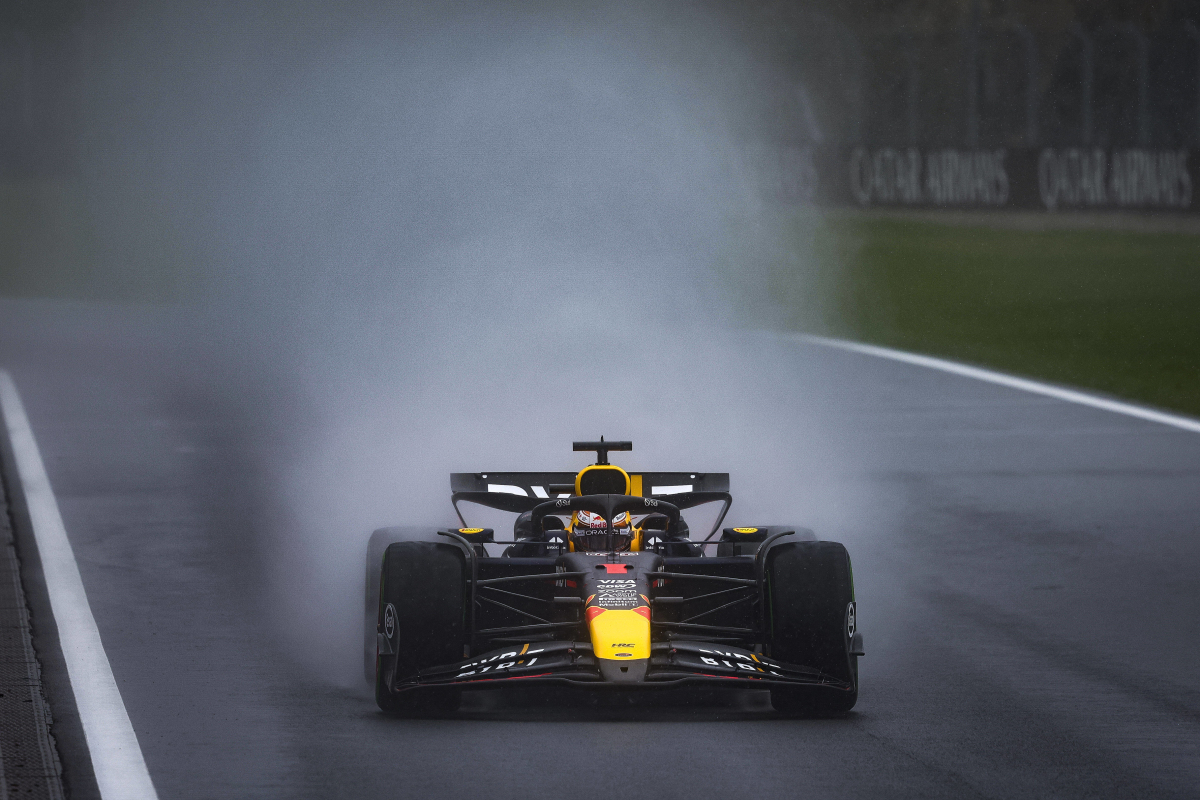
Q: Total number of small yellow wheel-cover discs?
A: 2